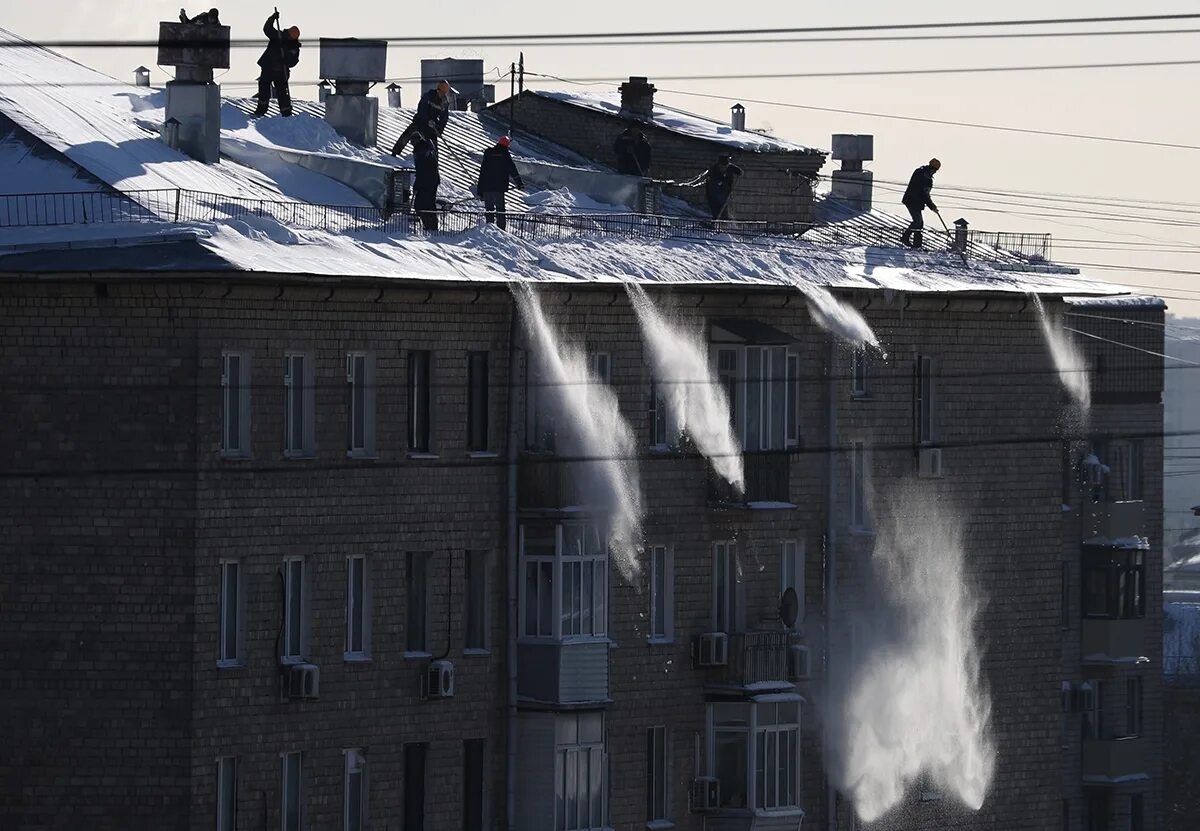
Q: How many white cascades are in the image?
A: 5